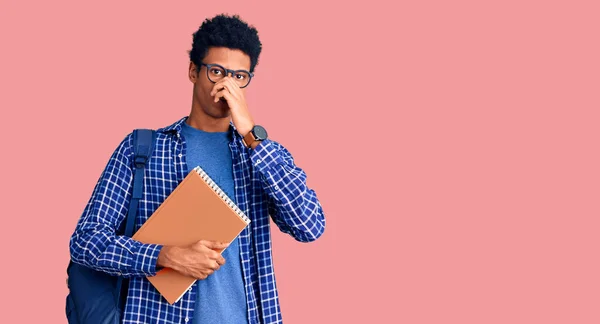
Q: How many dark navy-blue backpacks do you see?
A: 1